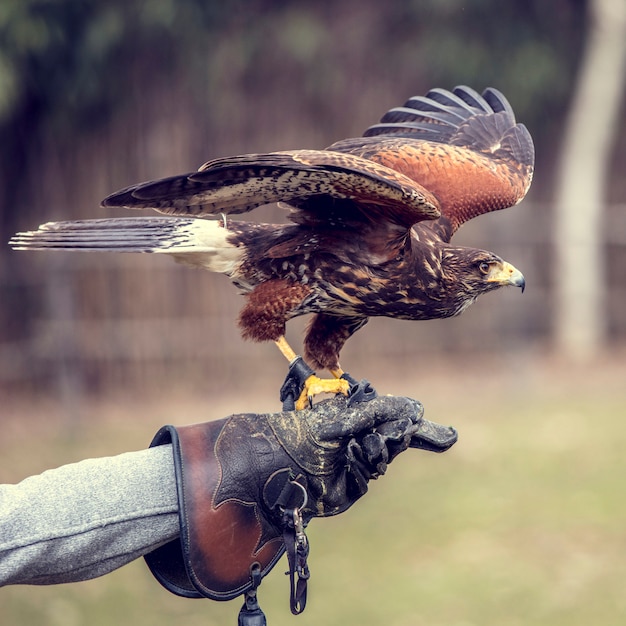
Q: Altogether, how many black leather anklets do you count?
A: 2